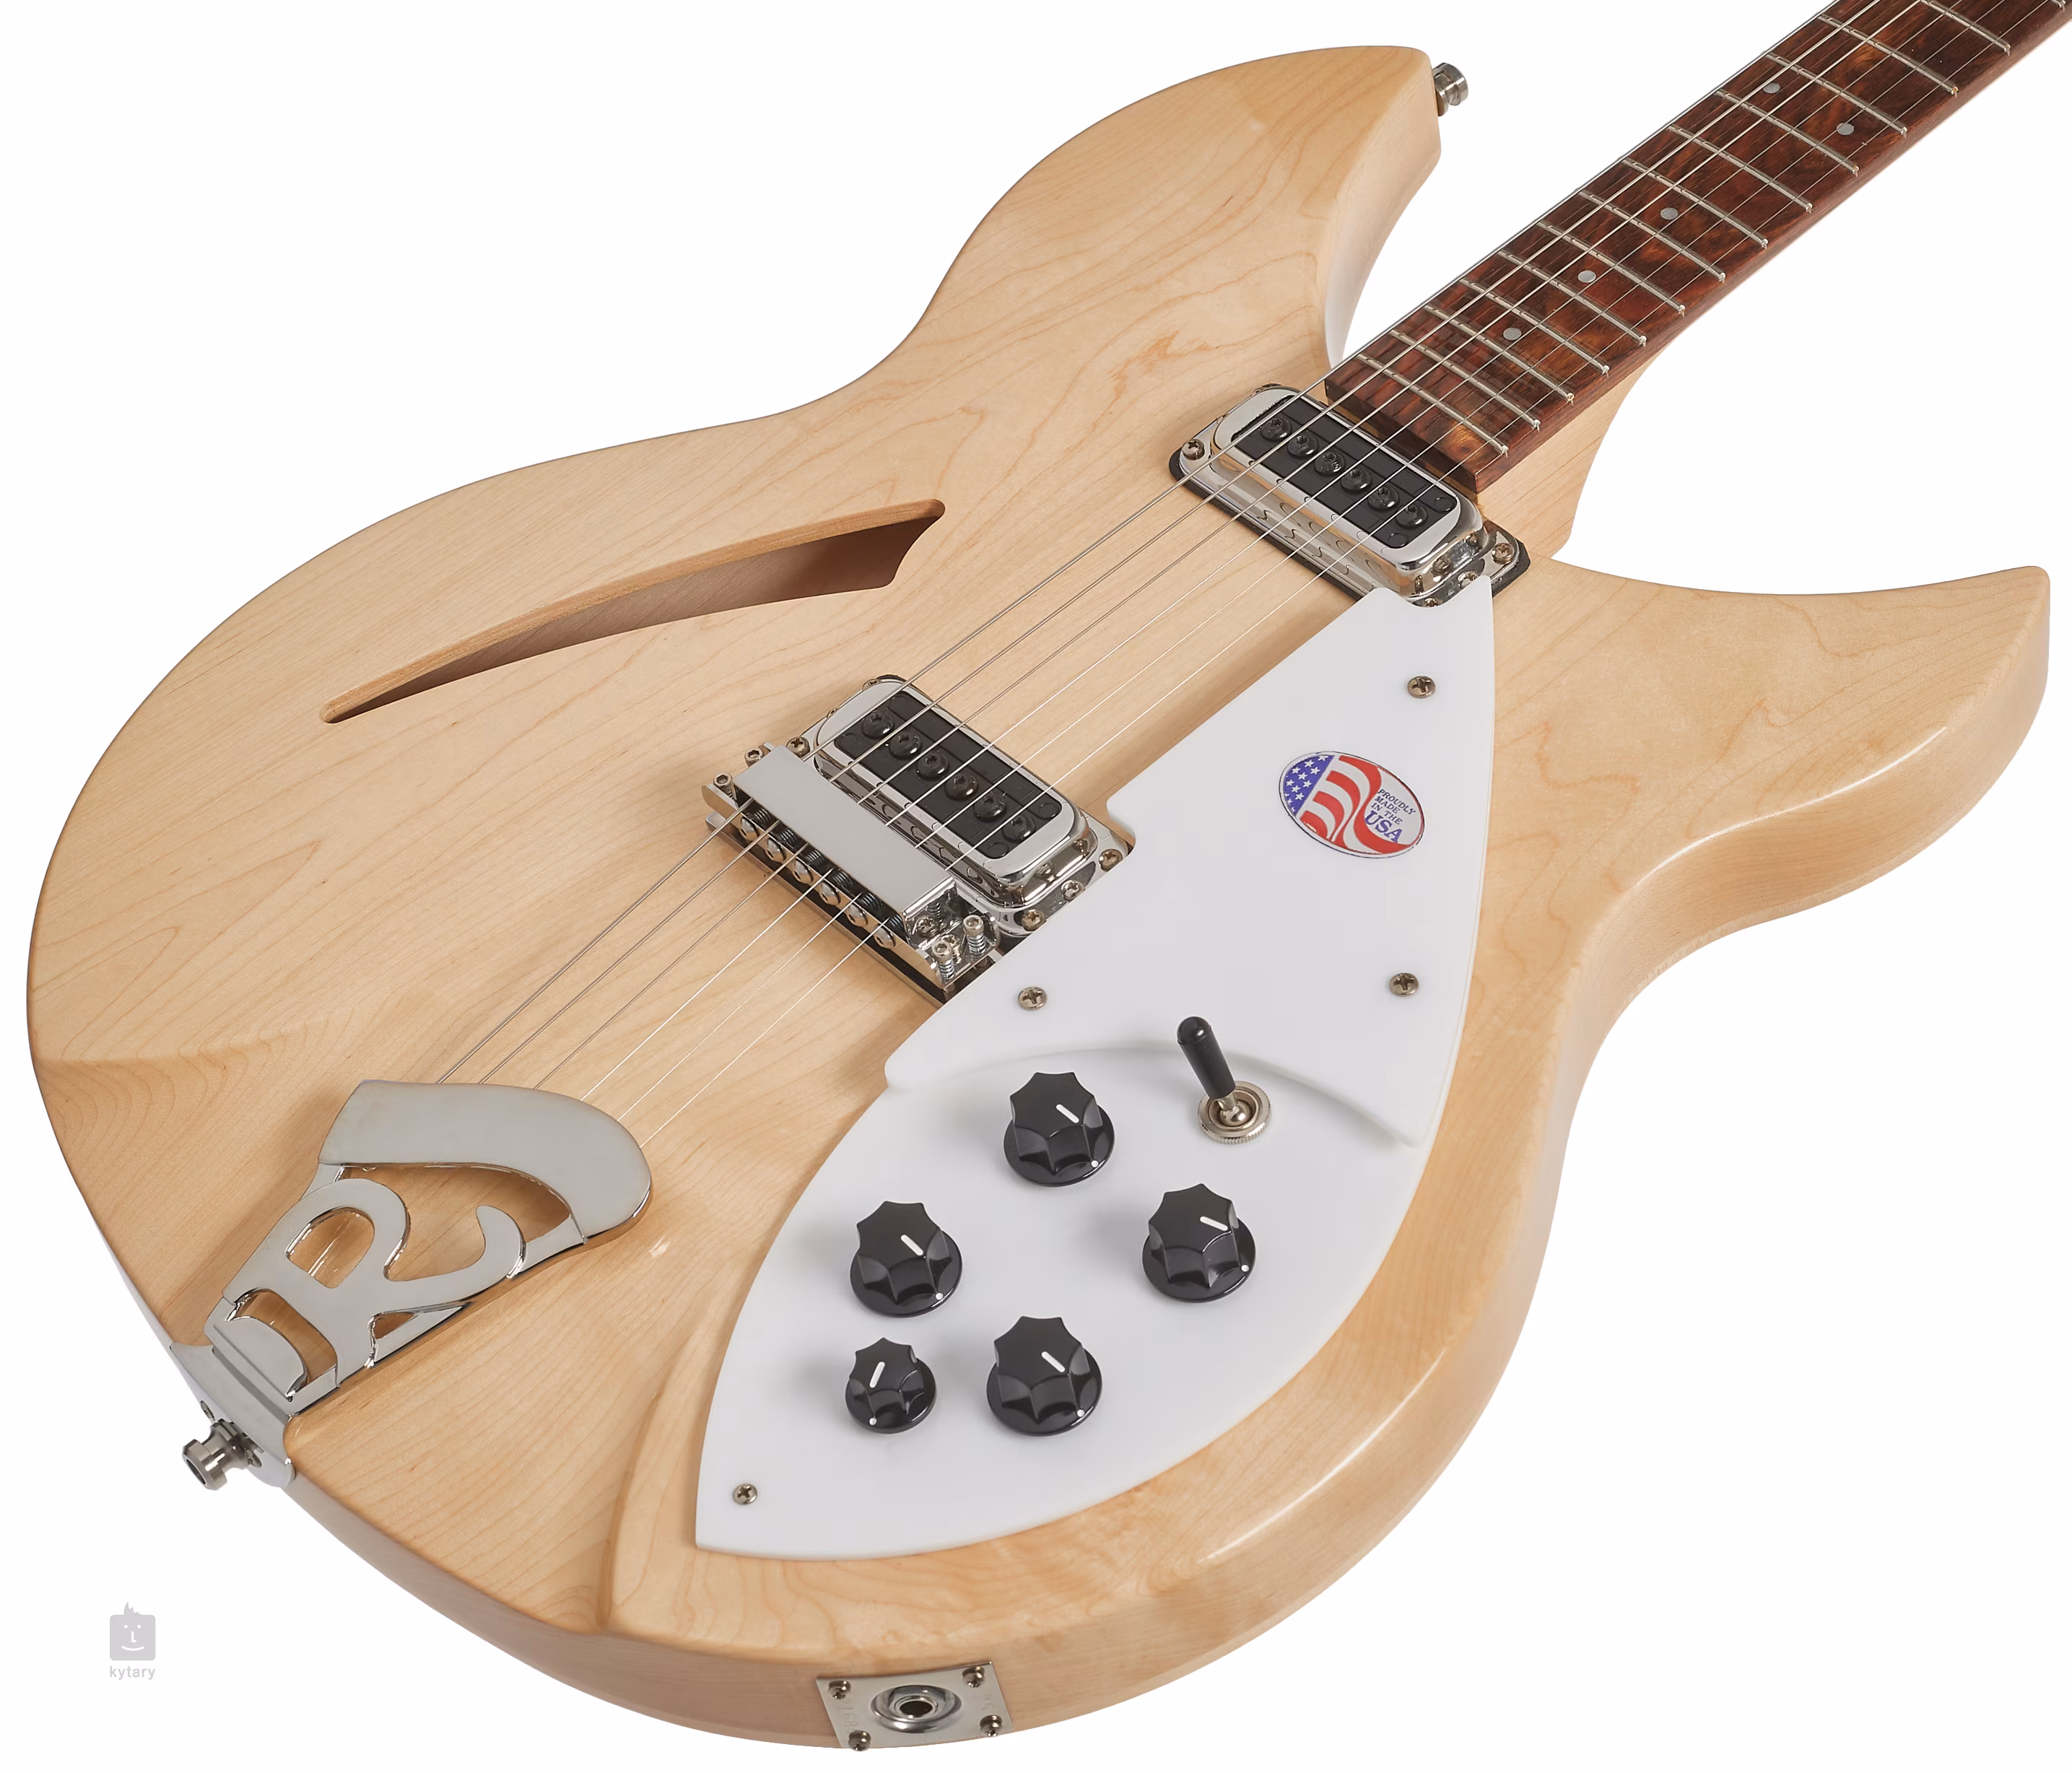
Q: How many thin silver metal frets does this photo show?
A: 14